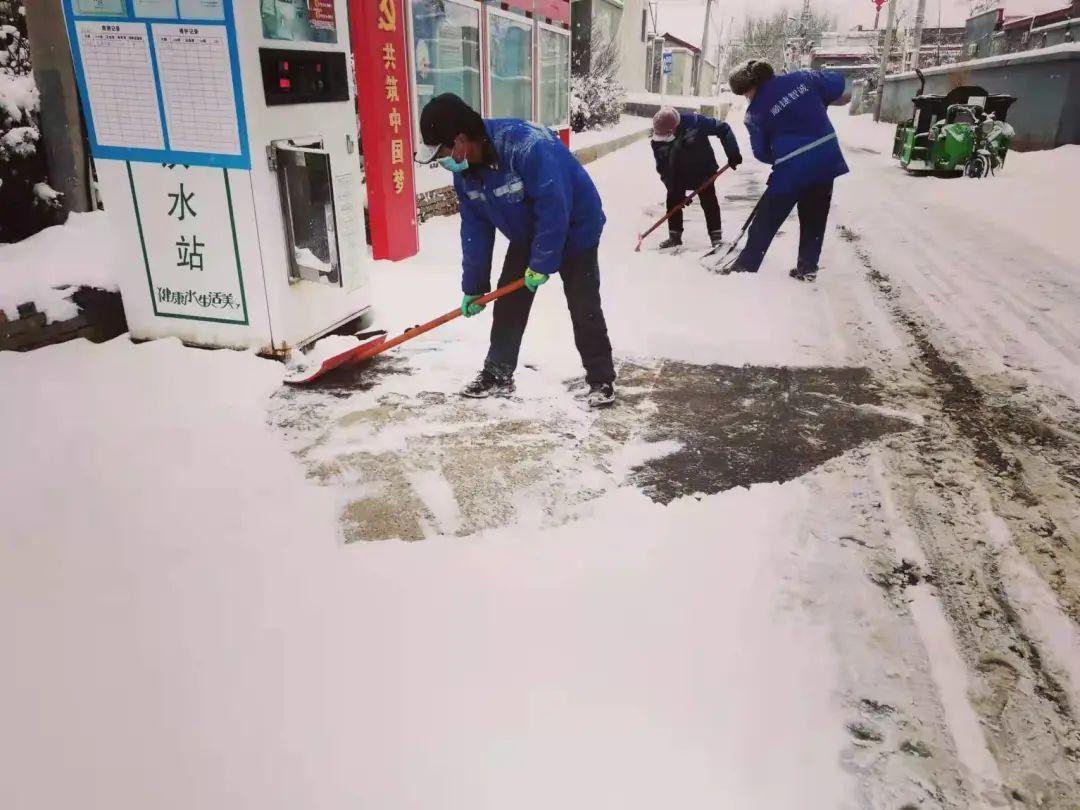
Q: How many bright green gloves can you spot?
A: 2